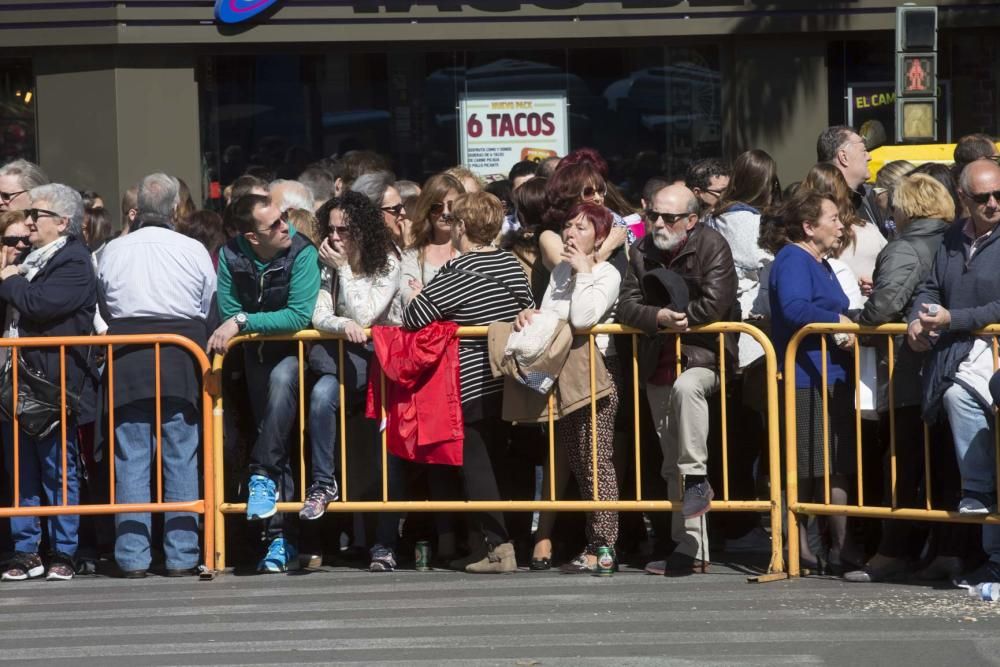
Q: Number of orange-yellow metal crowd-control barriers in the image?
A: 3